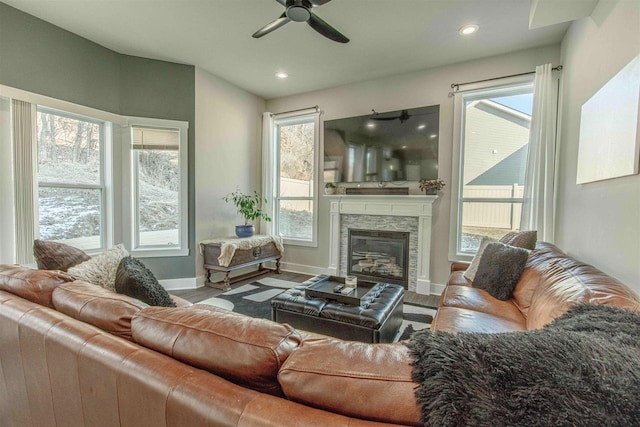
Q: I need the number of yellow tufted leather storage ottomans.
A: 0